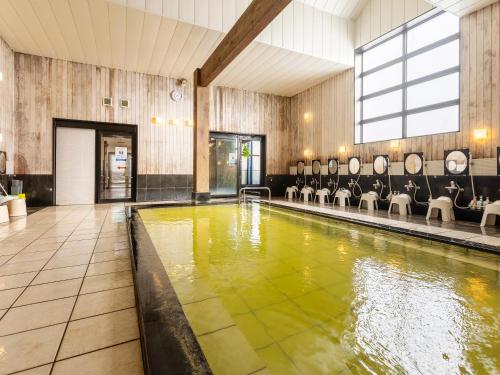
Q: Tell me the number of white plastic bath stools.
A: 8